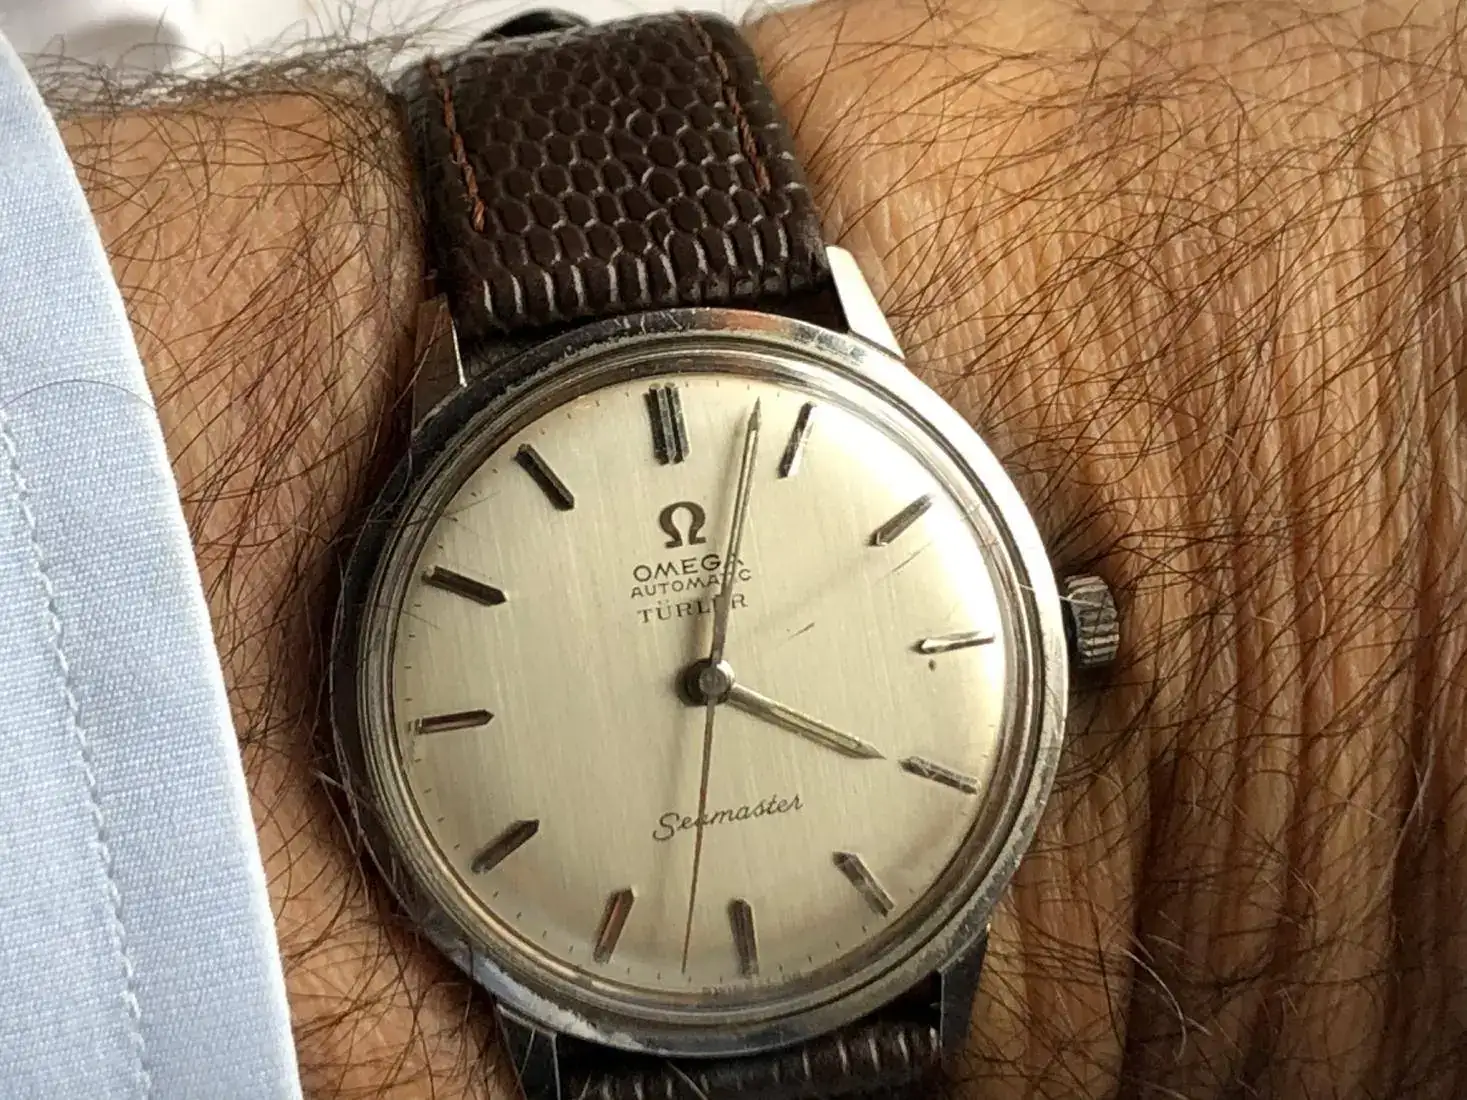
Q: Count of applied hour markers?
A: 12